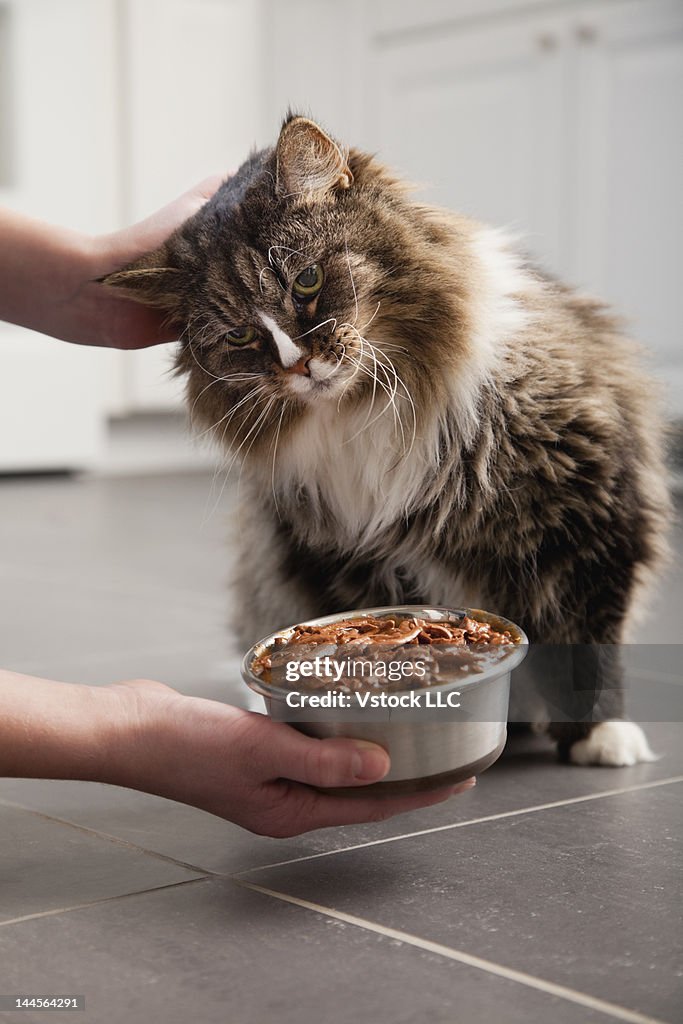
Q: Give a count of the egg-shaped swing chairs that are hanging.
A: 0